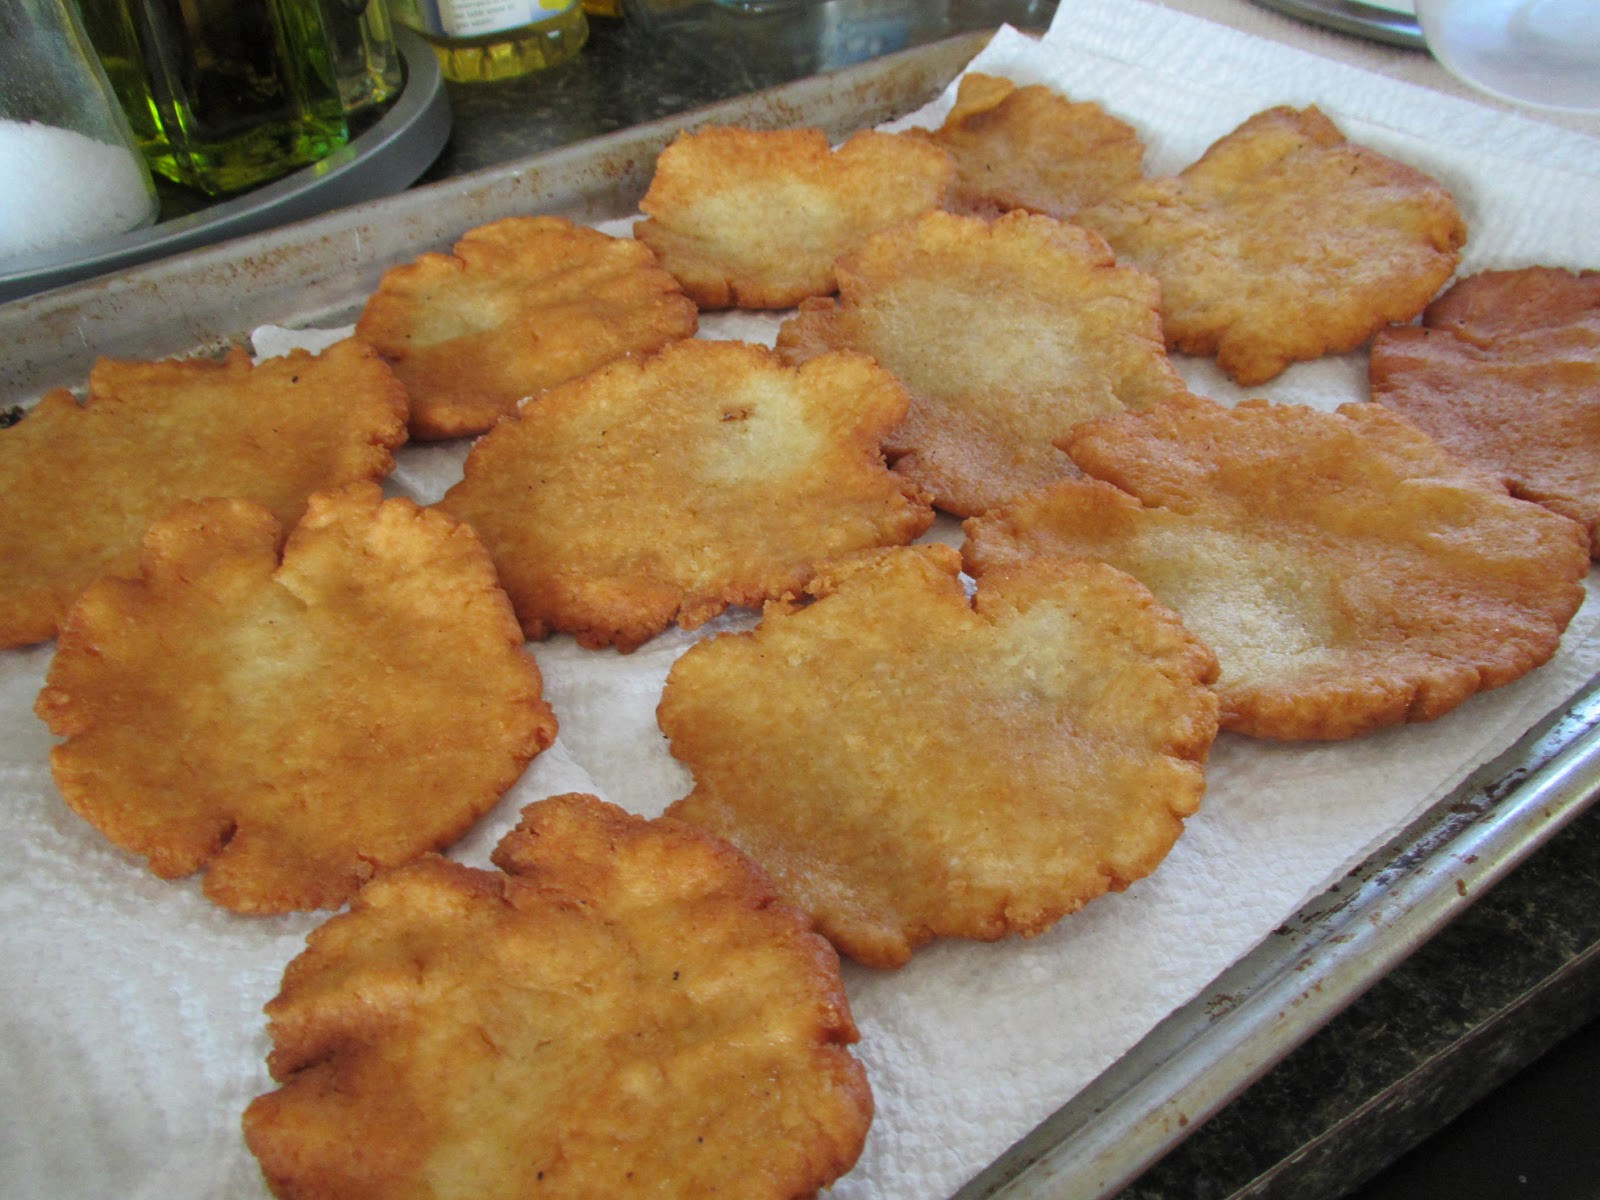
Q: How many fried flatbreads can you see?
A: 12